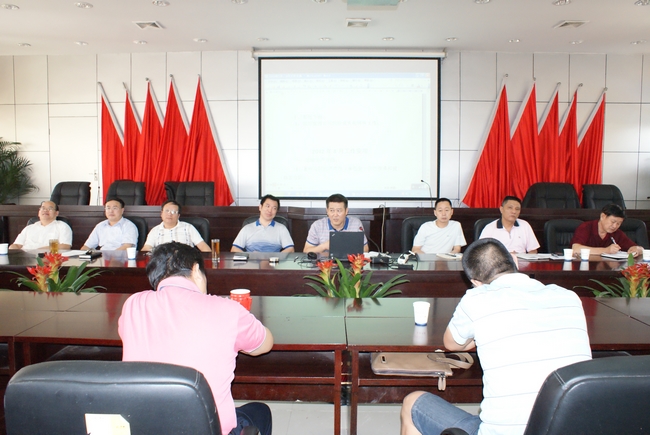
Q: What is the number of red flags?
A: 10